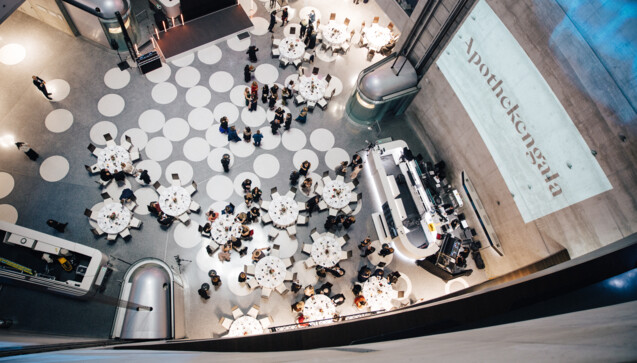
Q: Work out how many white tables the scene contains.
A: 15